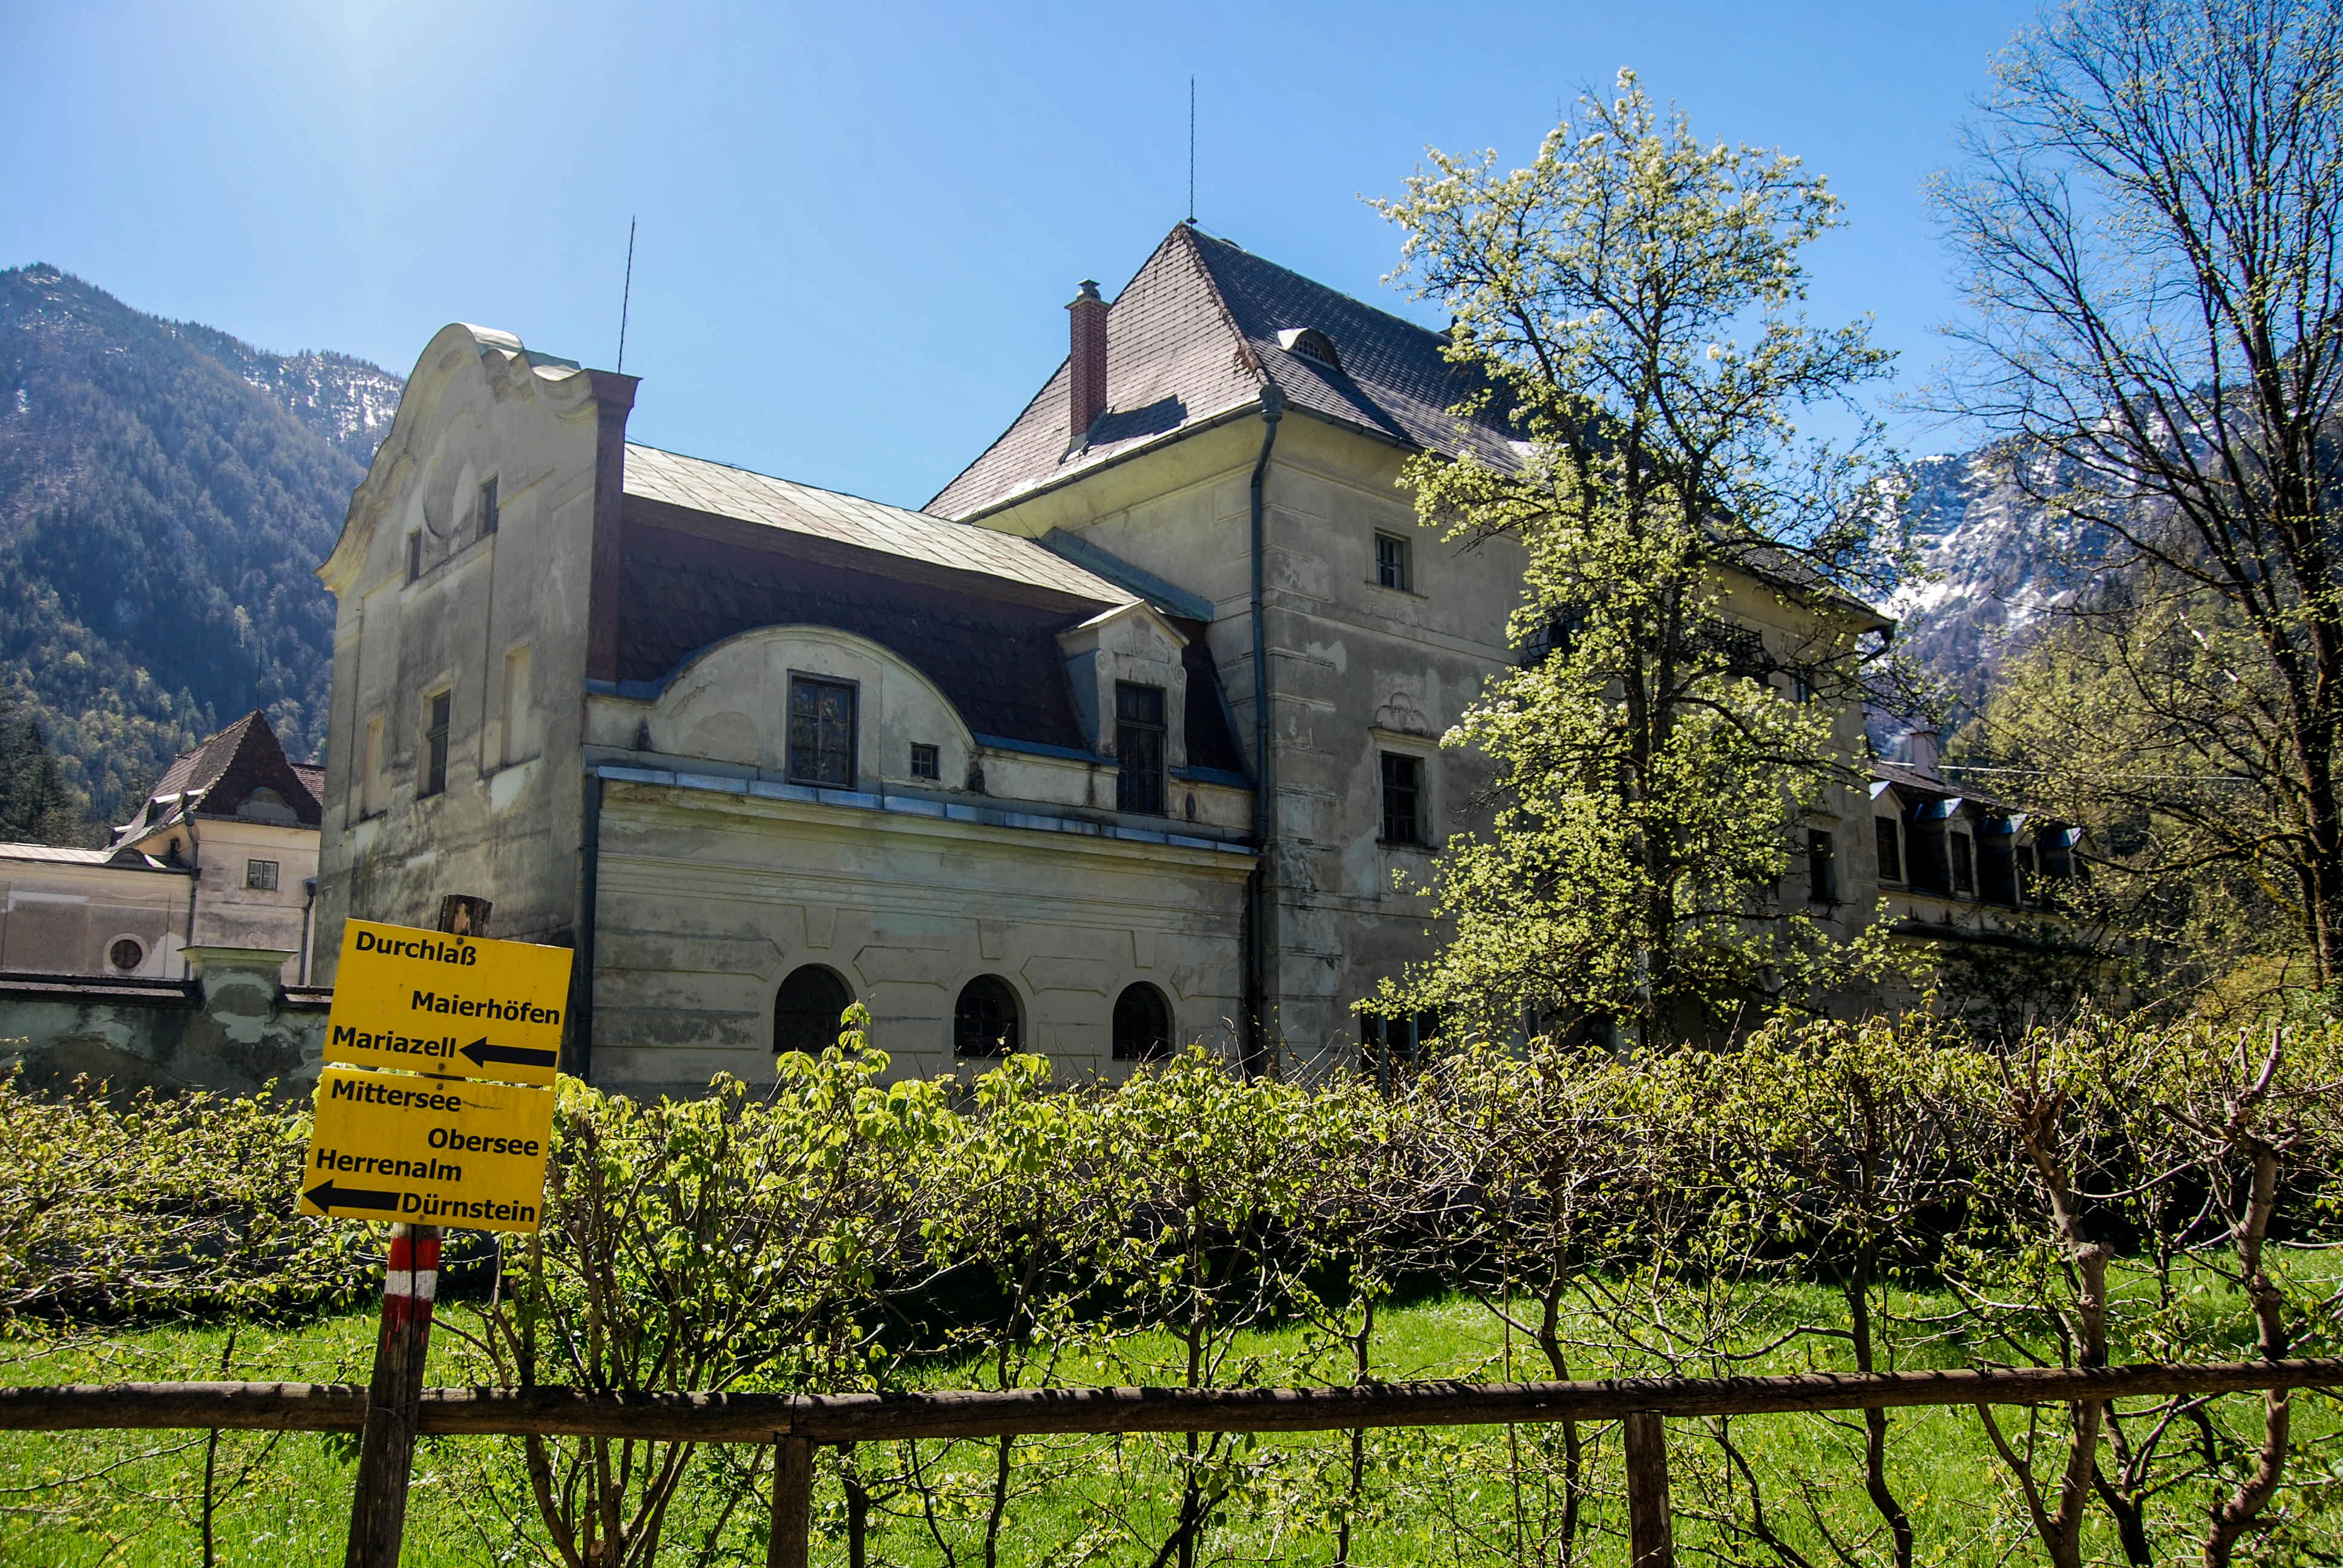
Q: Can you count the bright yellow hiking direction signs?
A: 2